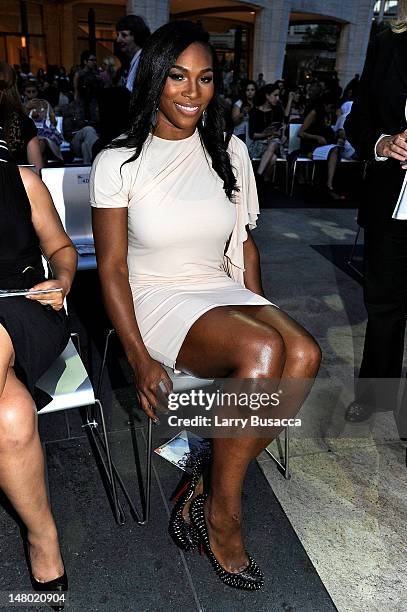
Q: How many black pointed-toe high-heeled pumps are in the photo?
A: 3